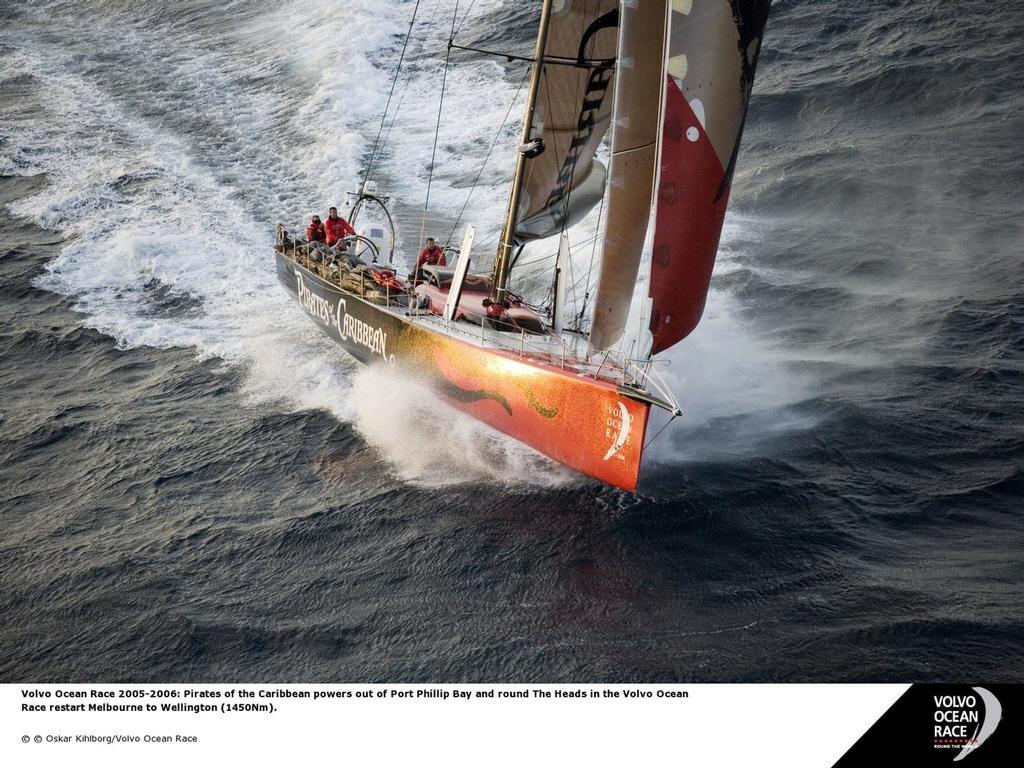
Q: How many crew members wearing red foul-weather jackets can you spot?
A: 3